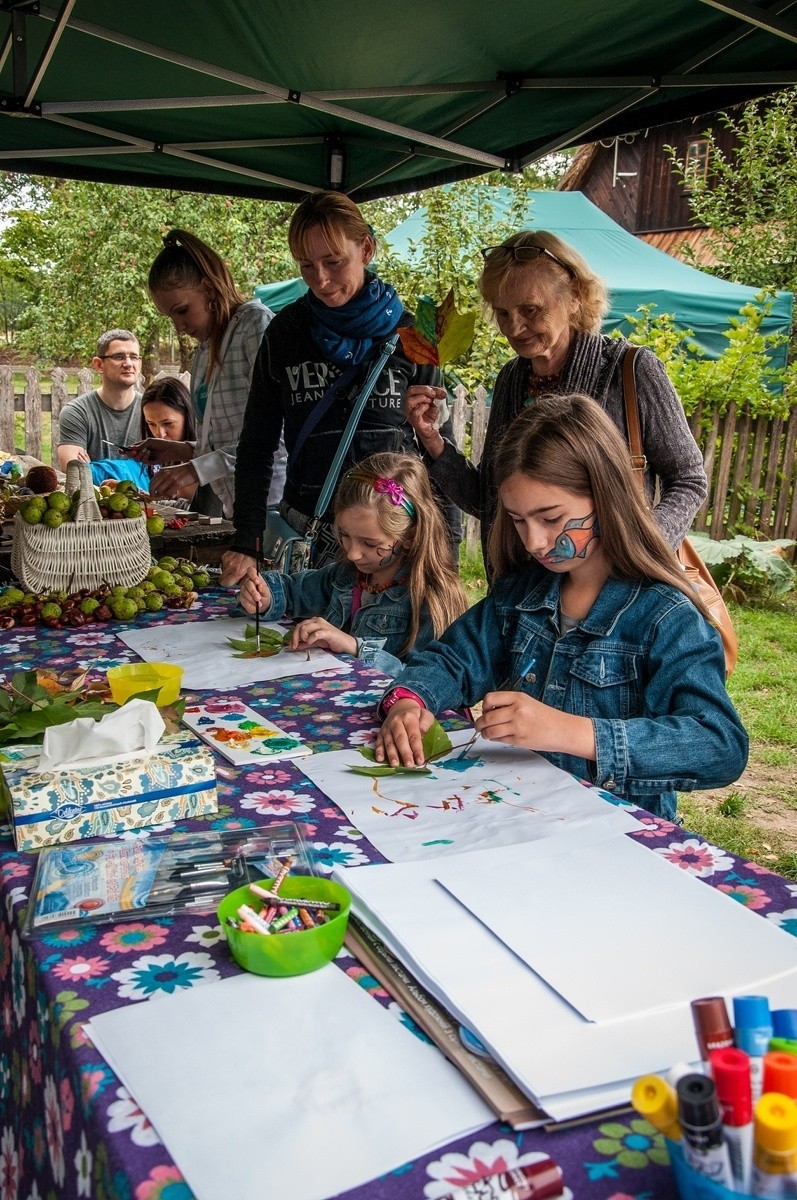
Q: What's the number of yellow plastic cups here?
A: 1